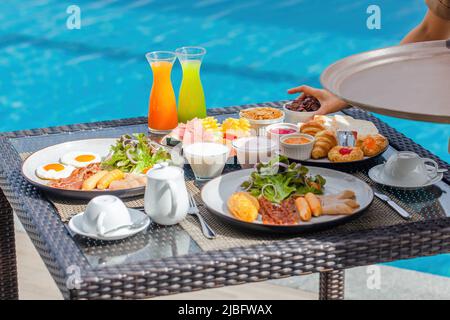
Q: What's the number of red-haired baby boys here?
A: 0